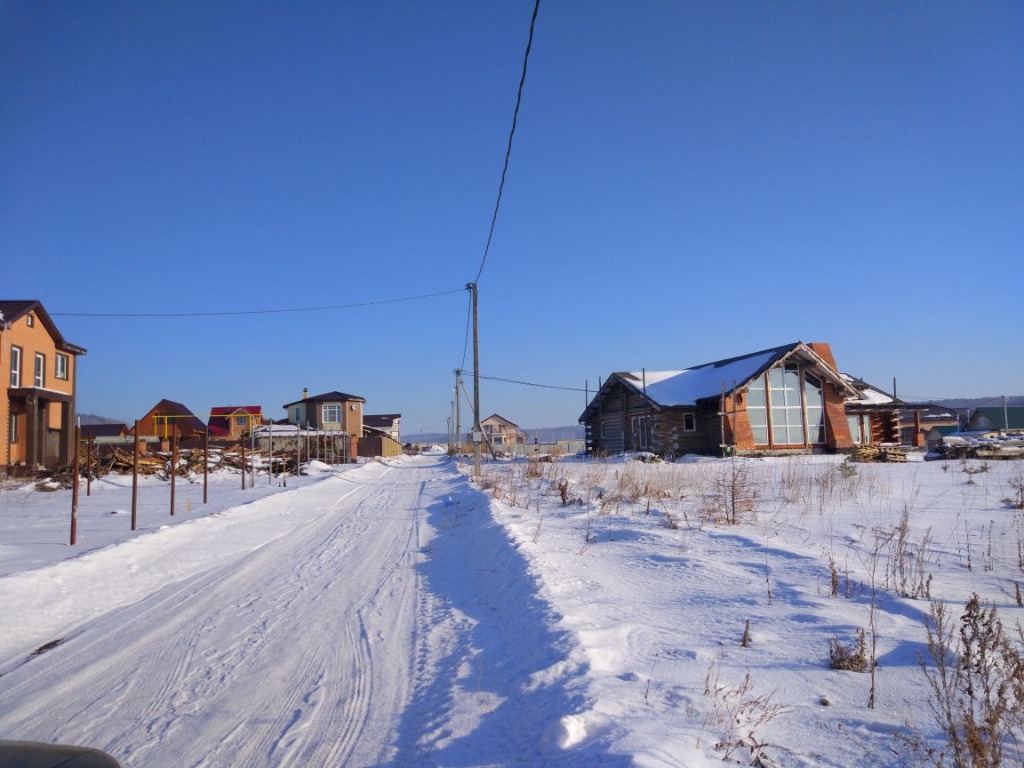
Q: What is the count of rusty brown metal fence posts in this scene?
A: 6